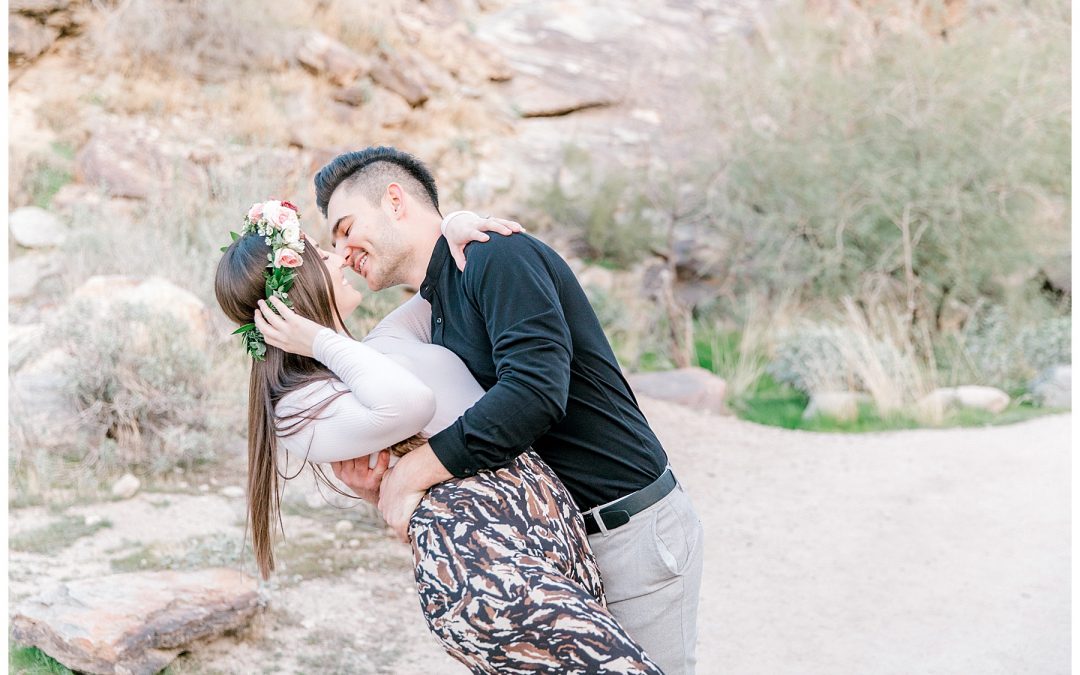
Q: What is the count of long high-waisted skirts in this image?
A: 1